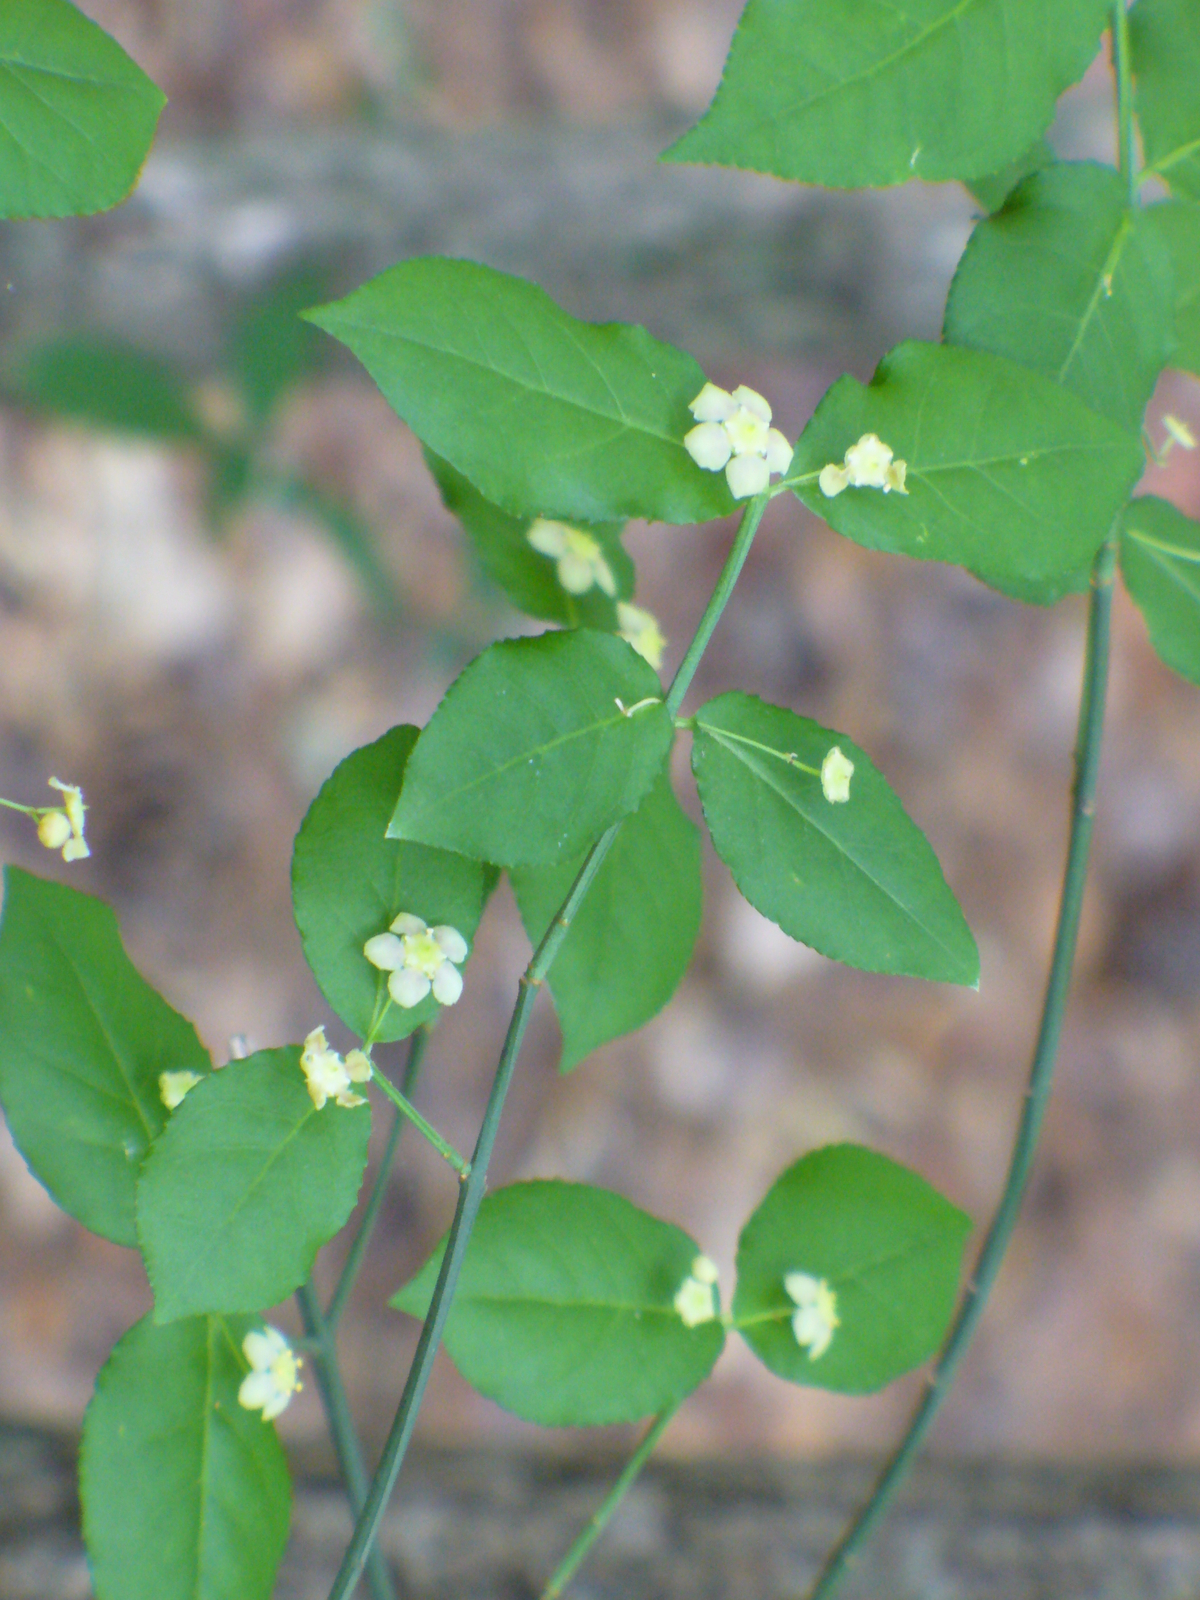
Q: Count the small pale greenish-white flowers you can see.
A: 13